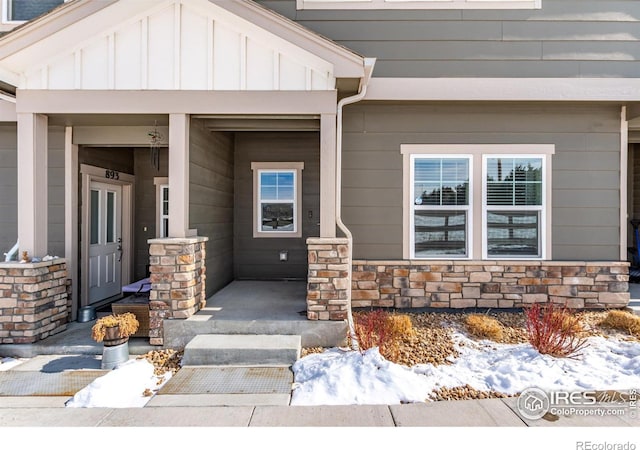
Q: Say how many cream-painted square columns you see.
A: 3